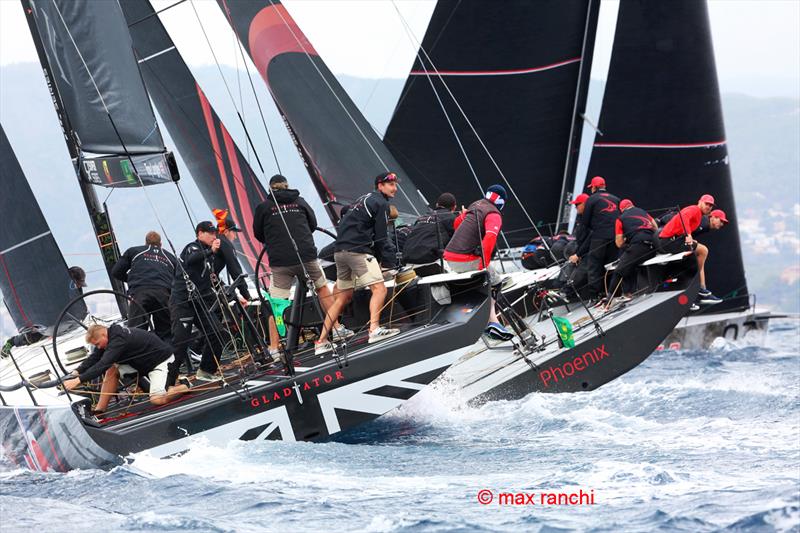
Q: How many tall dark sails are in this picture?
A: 6